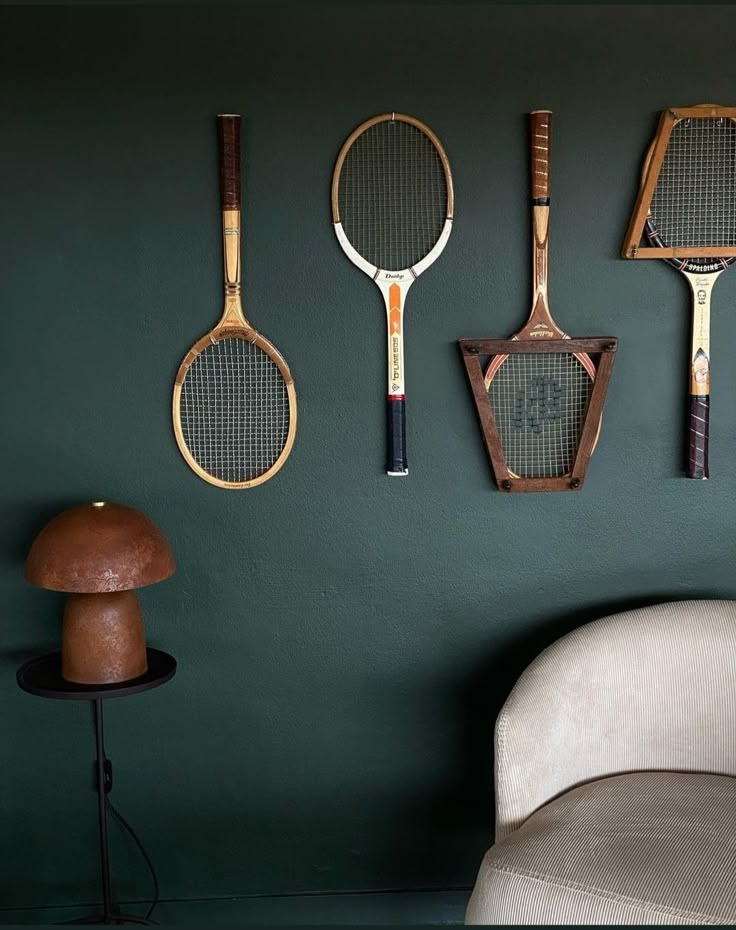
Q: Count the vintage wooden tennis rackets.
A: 4